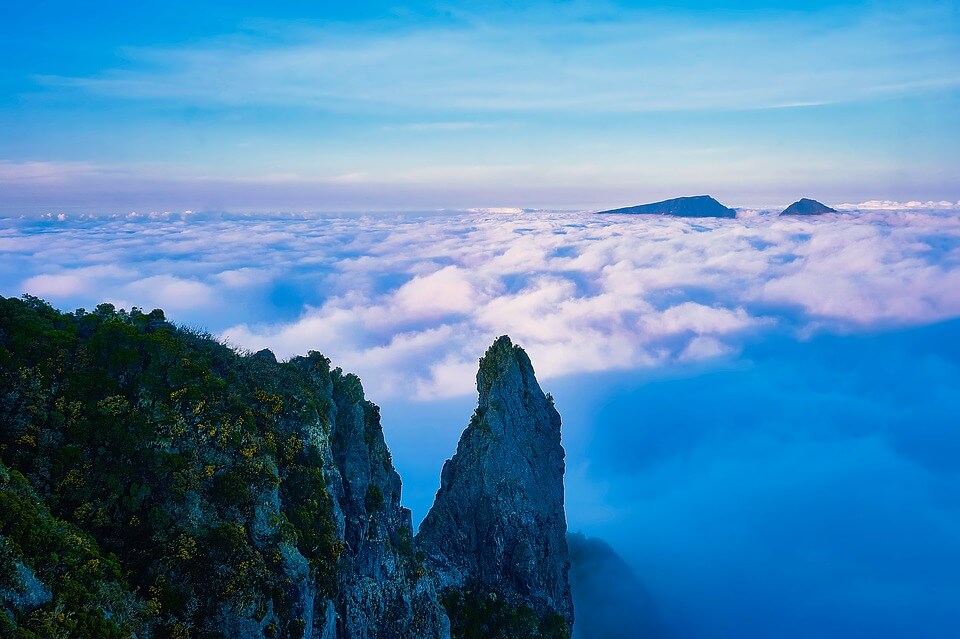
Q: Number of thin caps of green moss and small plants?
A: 1